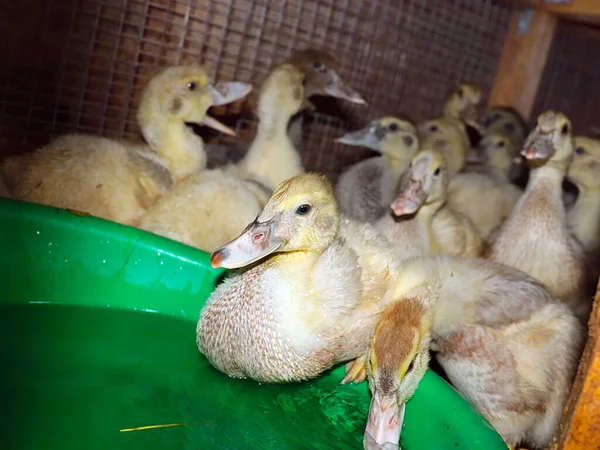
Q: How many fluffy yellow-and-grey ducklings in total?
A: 13